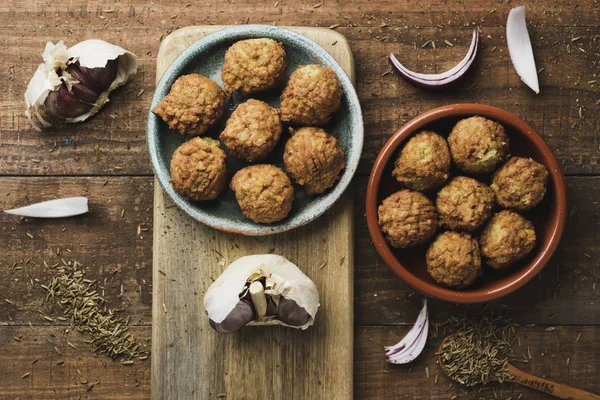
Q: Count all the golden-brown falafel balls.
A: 14